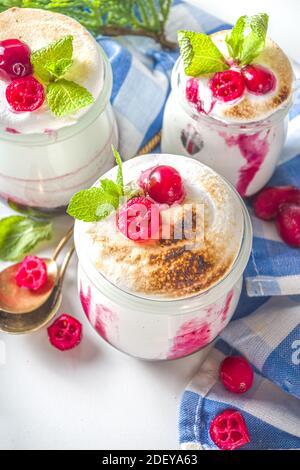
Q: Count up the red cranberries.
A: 12